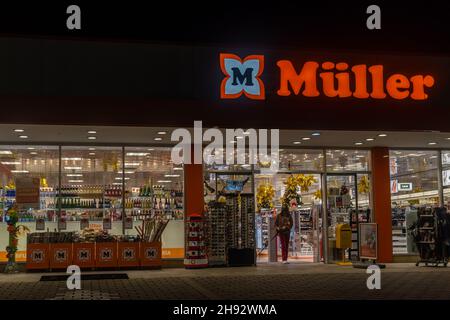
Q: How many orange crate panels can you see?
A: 6